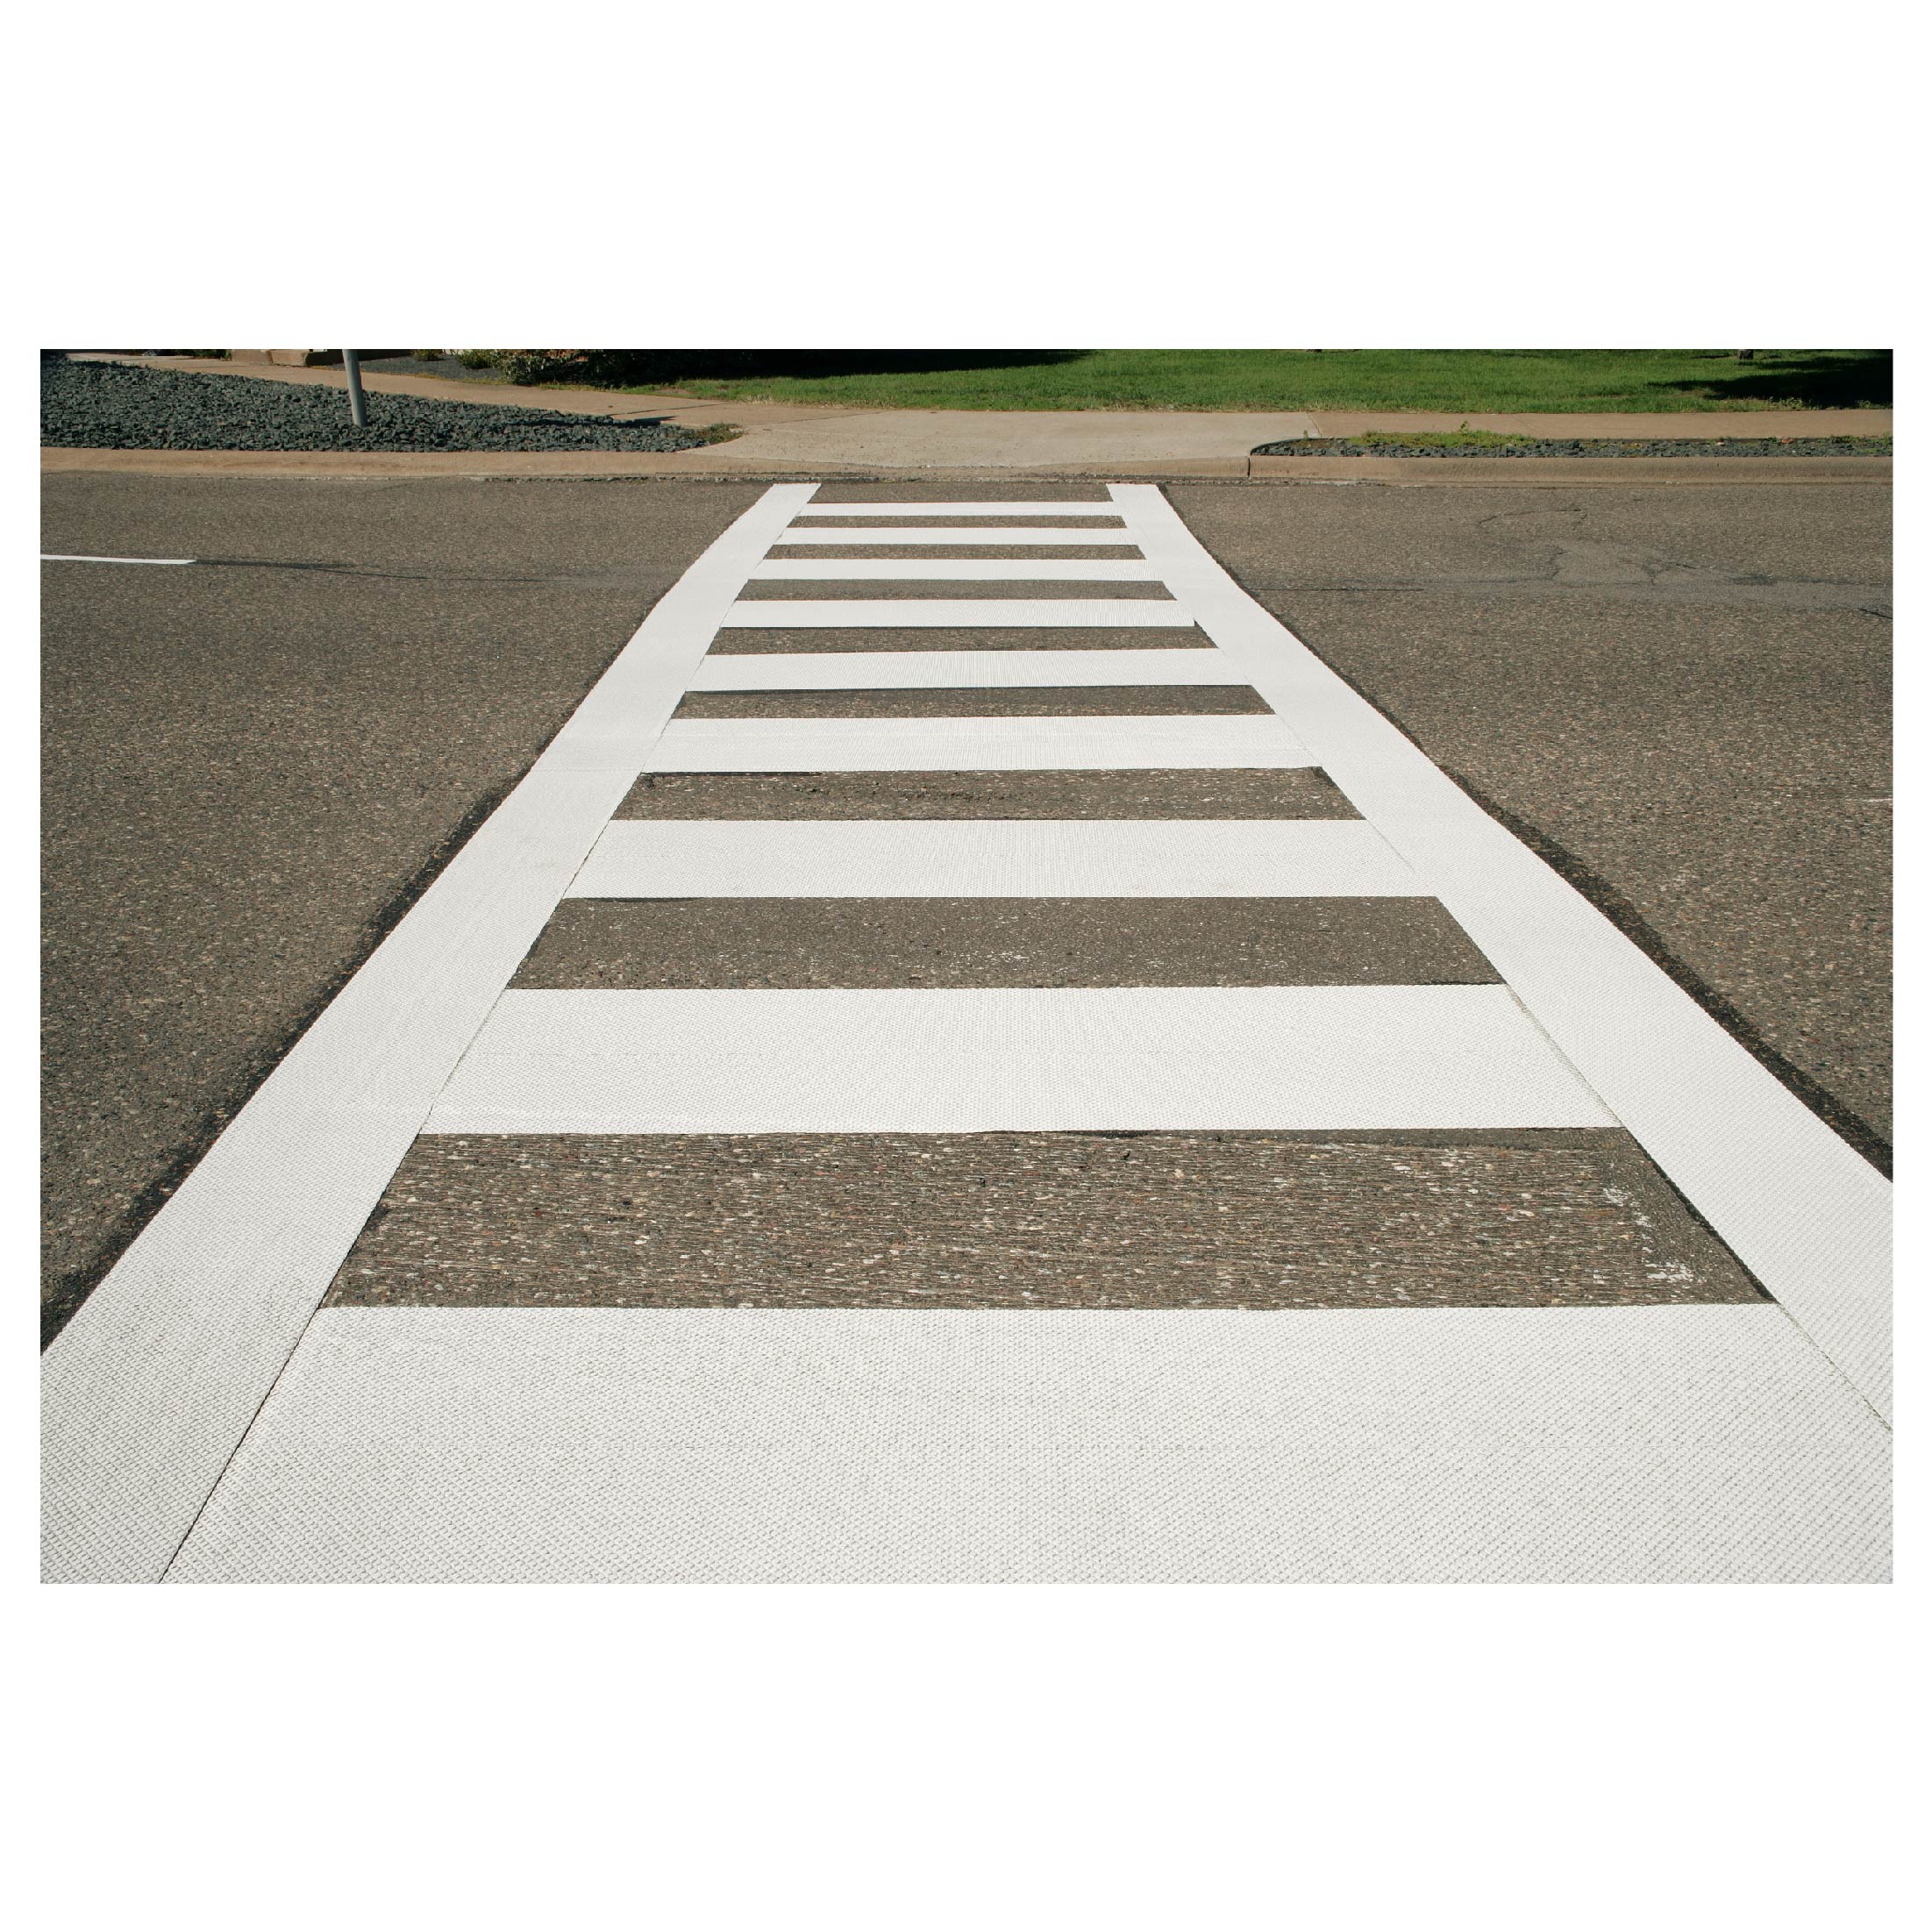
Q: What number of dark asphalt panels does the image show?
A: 9